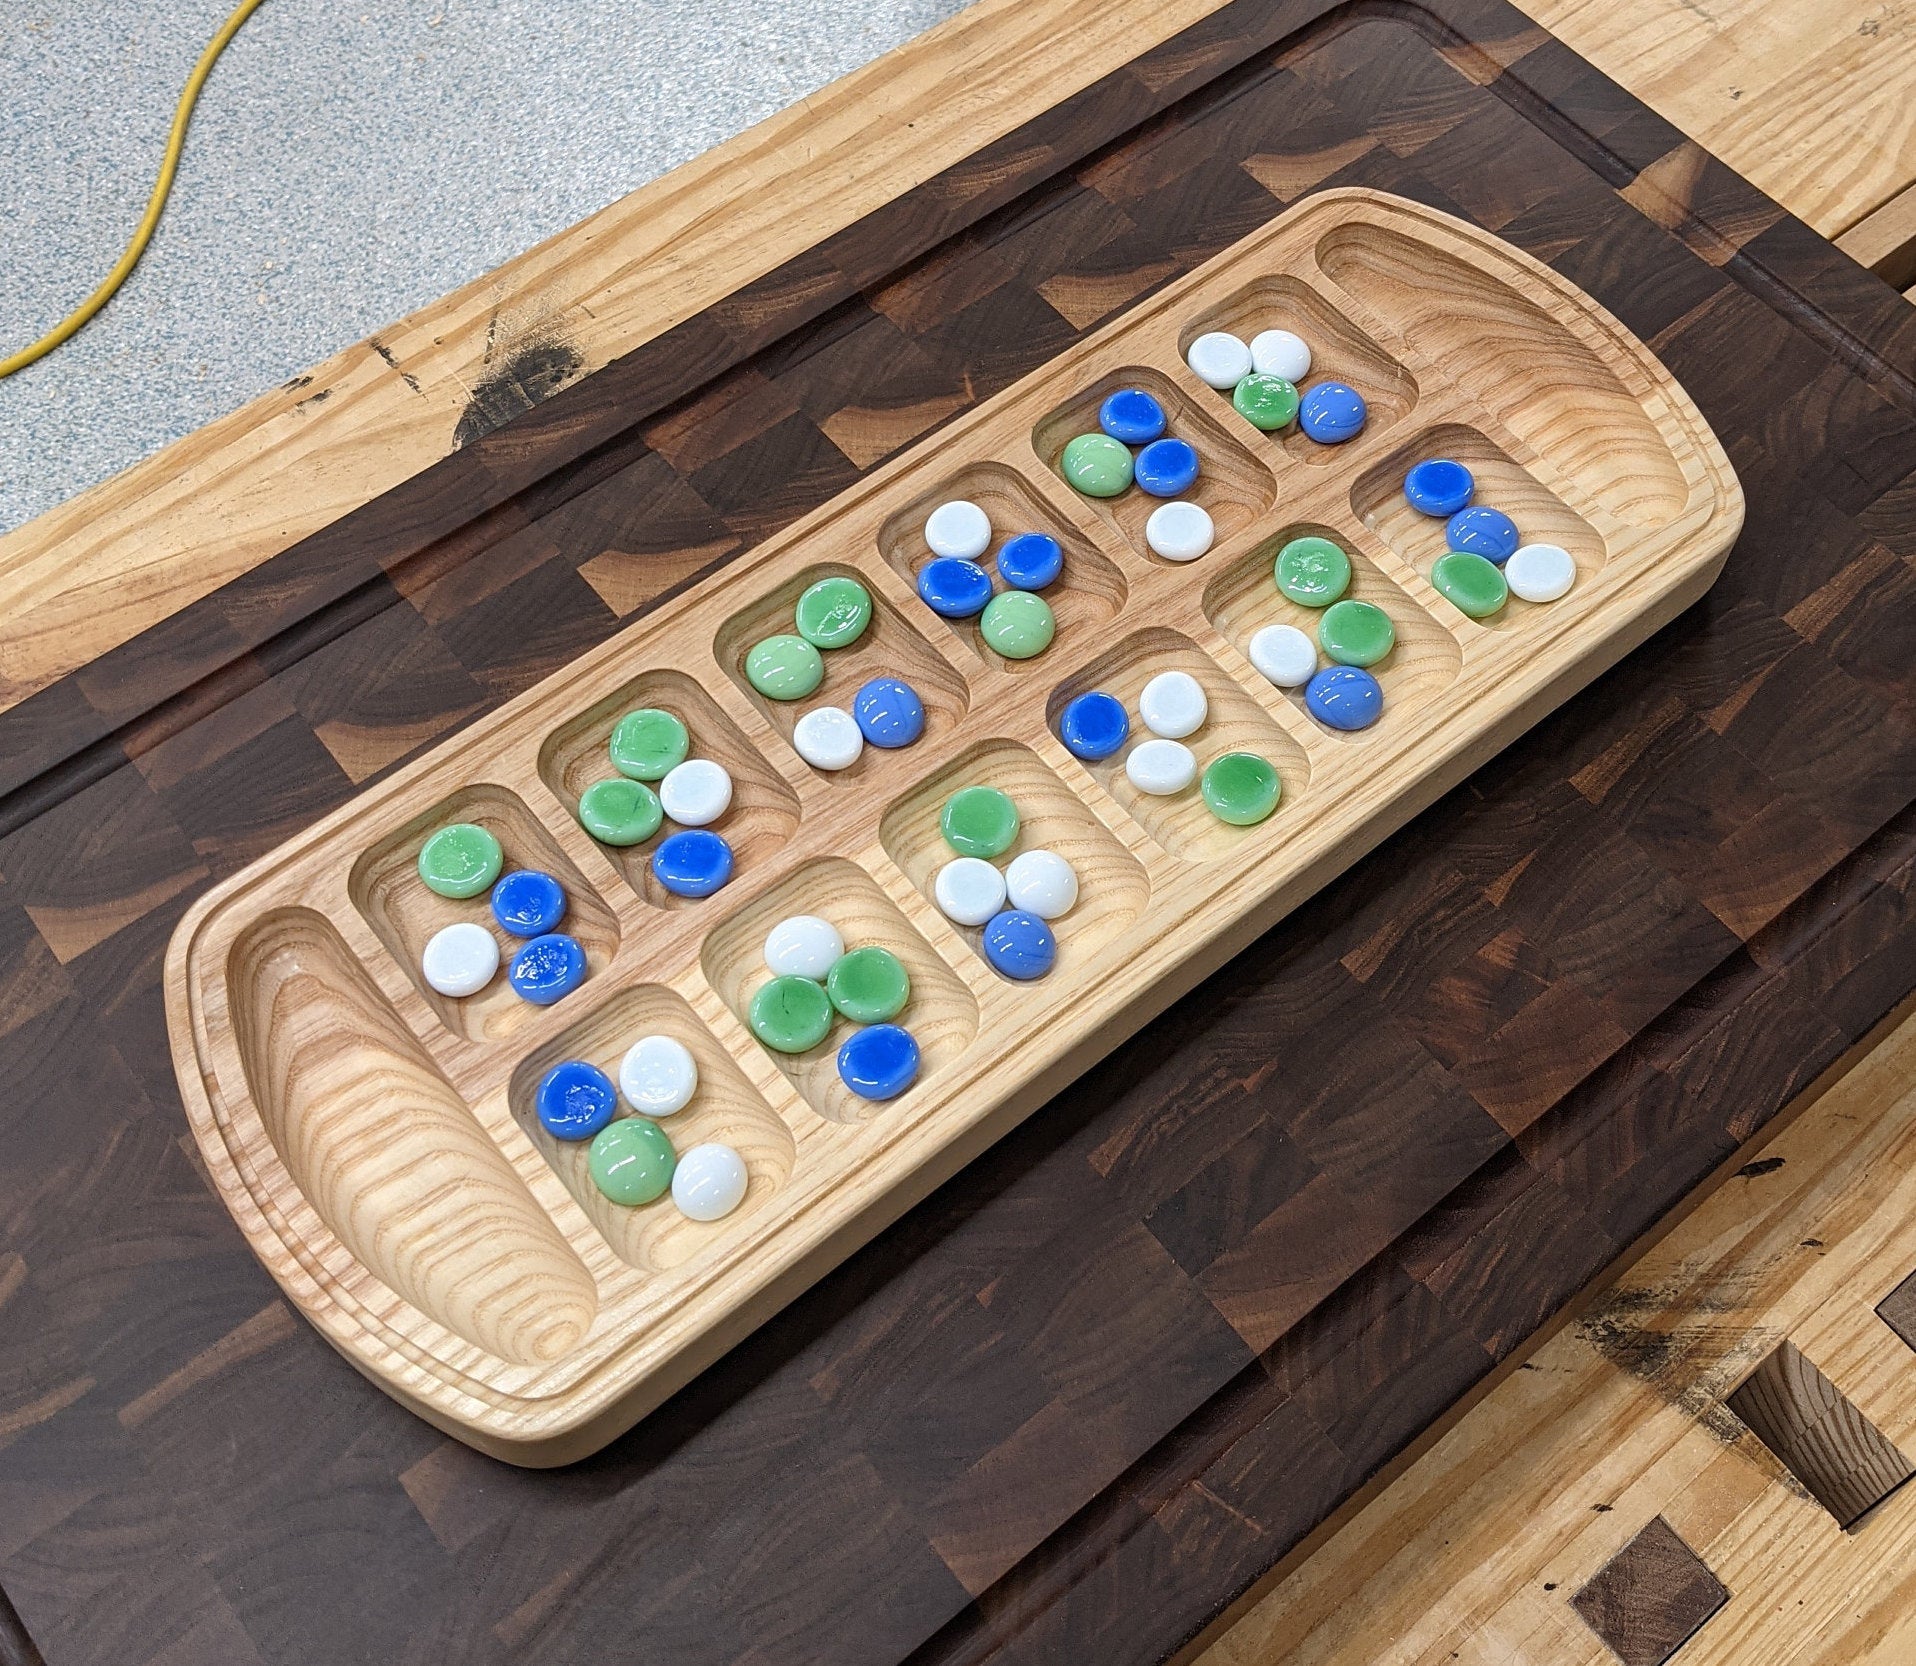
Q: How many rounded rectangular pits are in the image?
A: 12